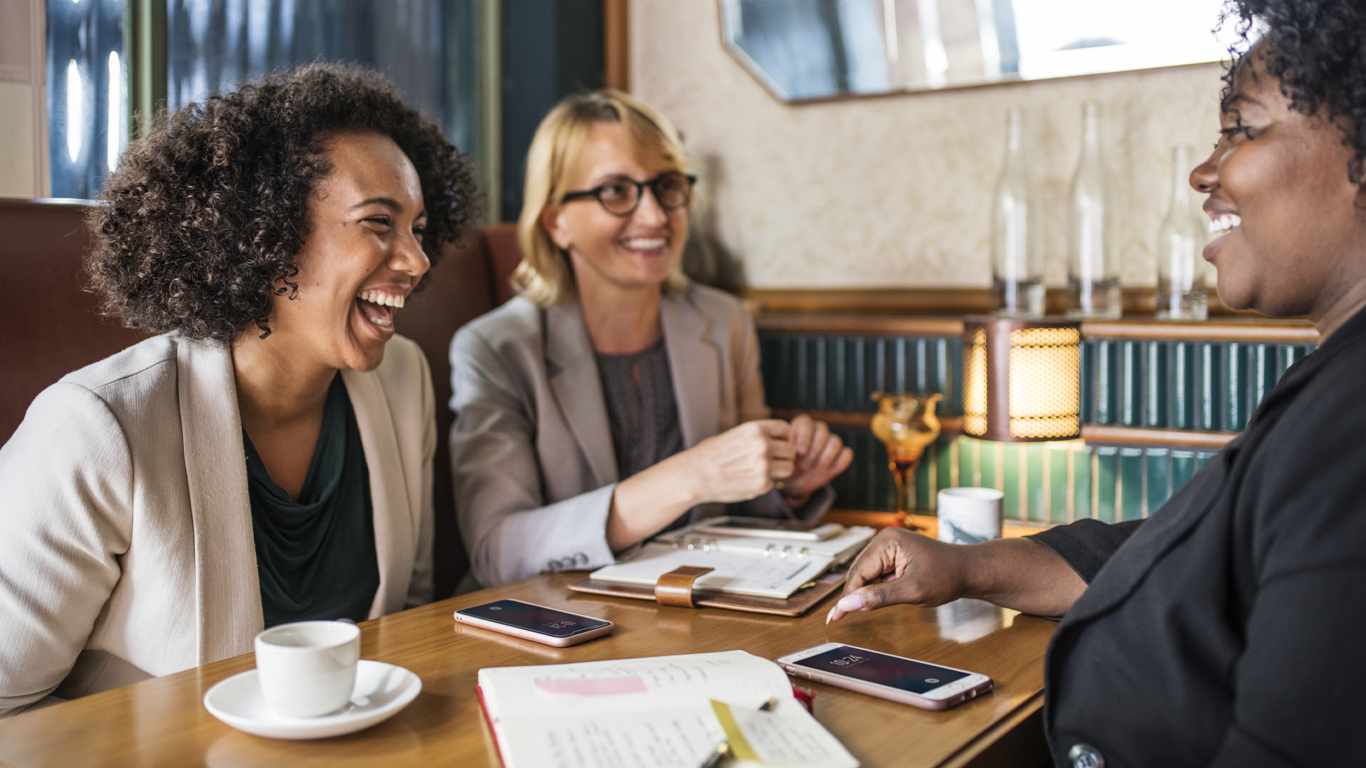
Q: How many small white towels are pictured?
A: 0